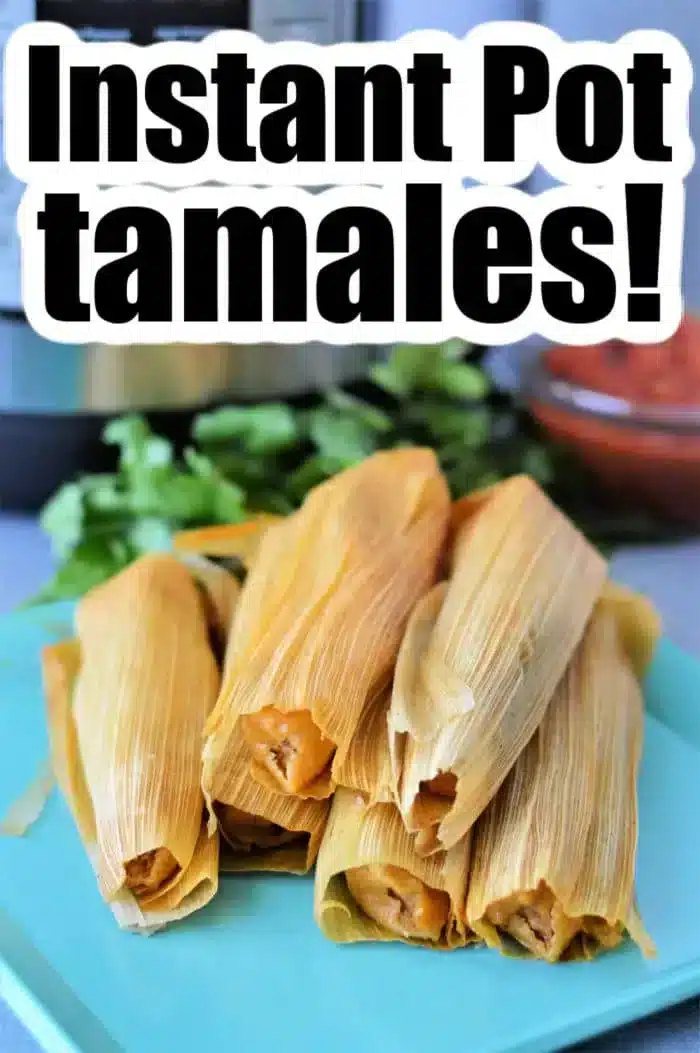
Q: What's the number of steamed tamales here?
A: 6